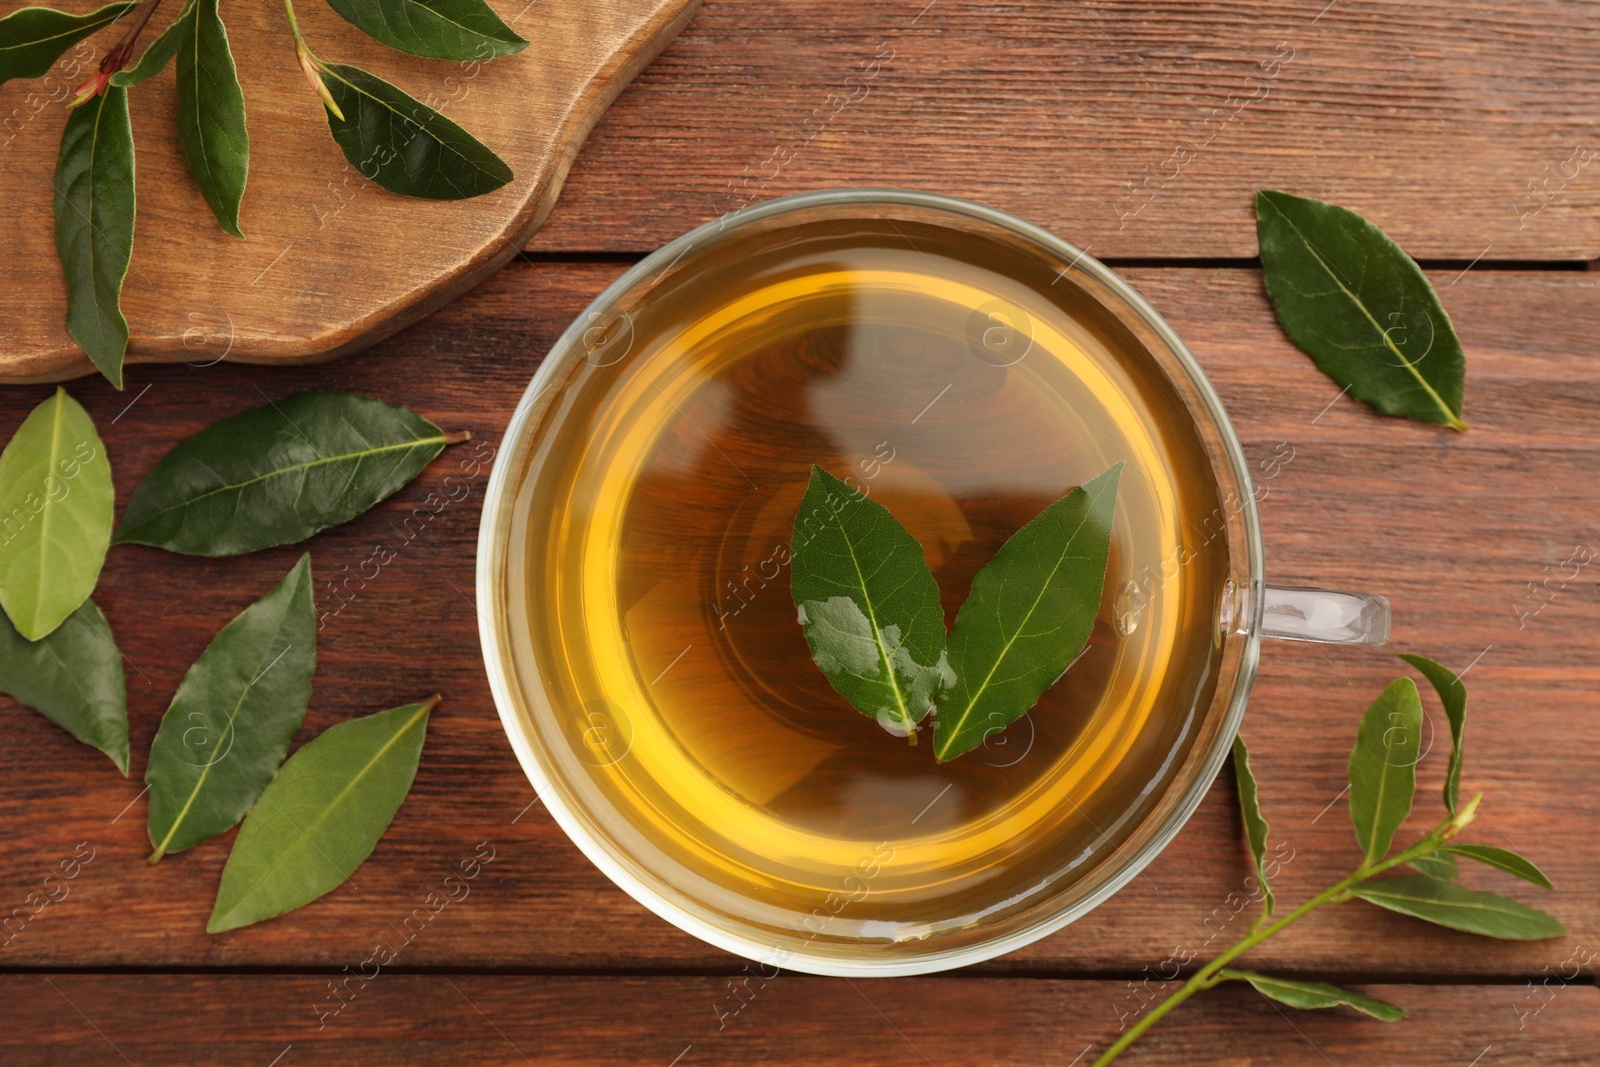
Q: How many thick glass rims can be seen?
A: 1